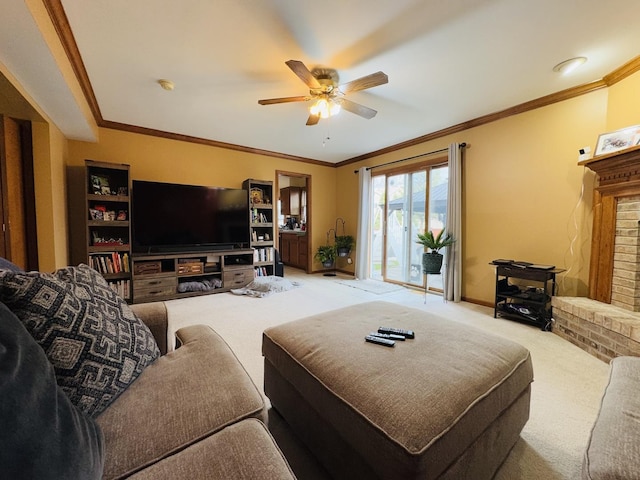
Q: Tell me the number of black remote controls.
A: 3